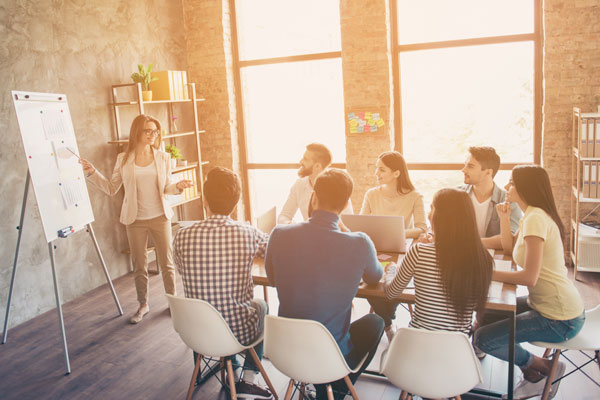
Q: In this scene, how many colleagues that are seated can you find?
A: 7